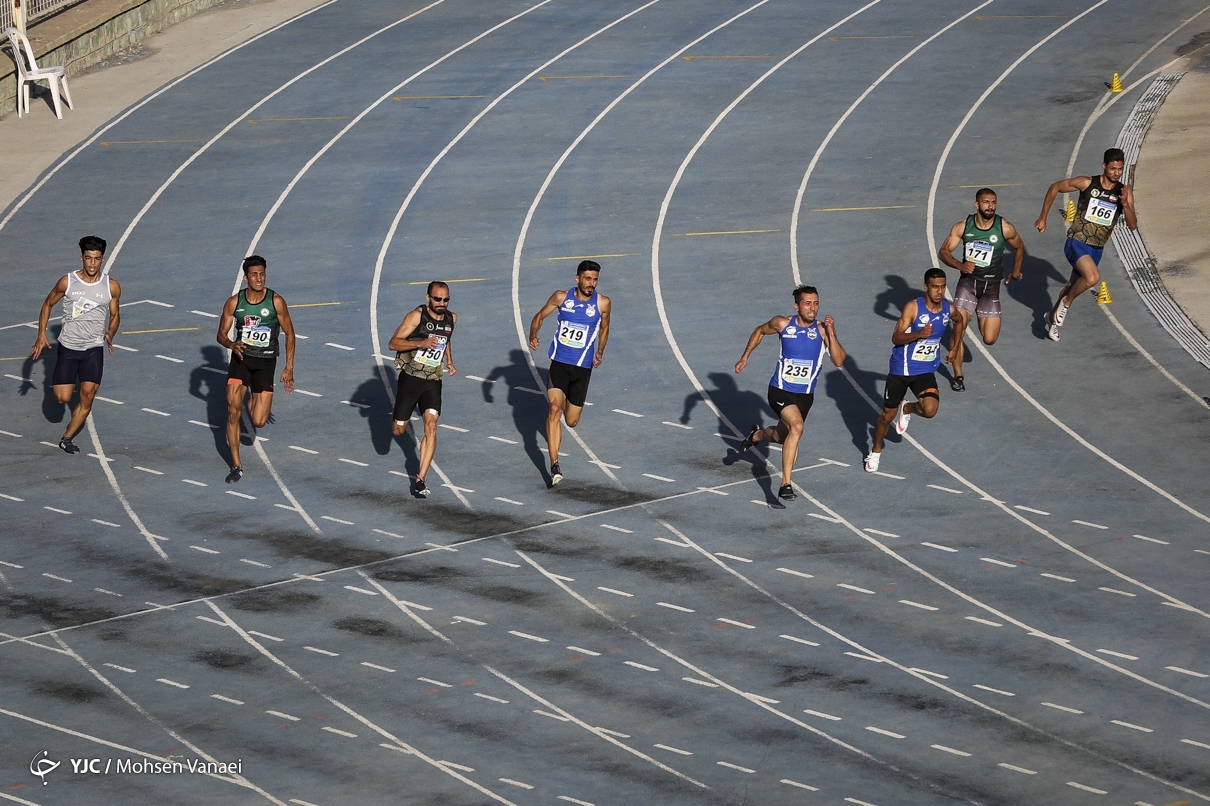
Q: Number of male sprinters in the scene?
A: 8